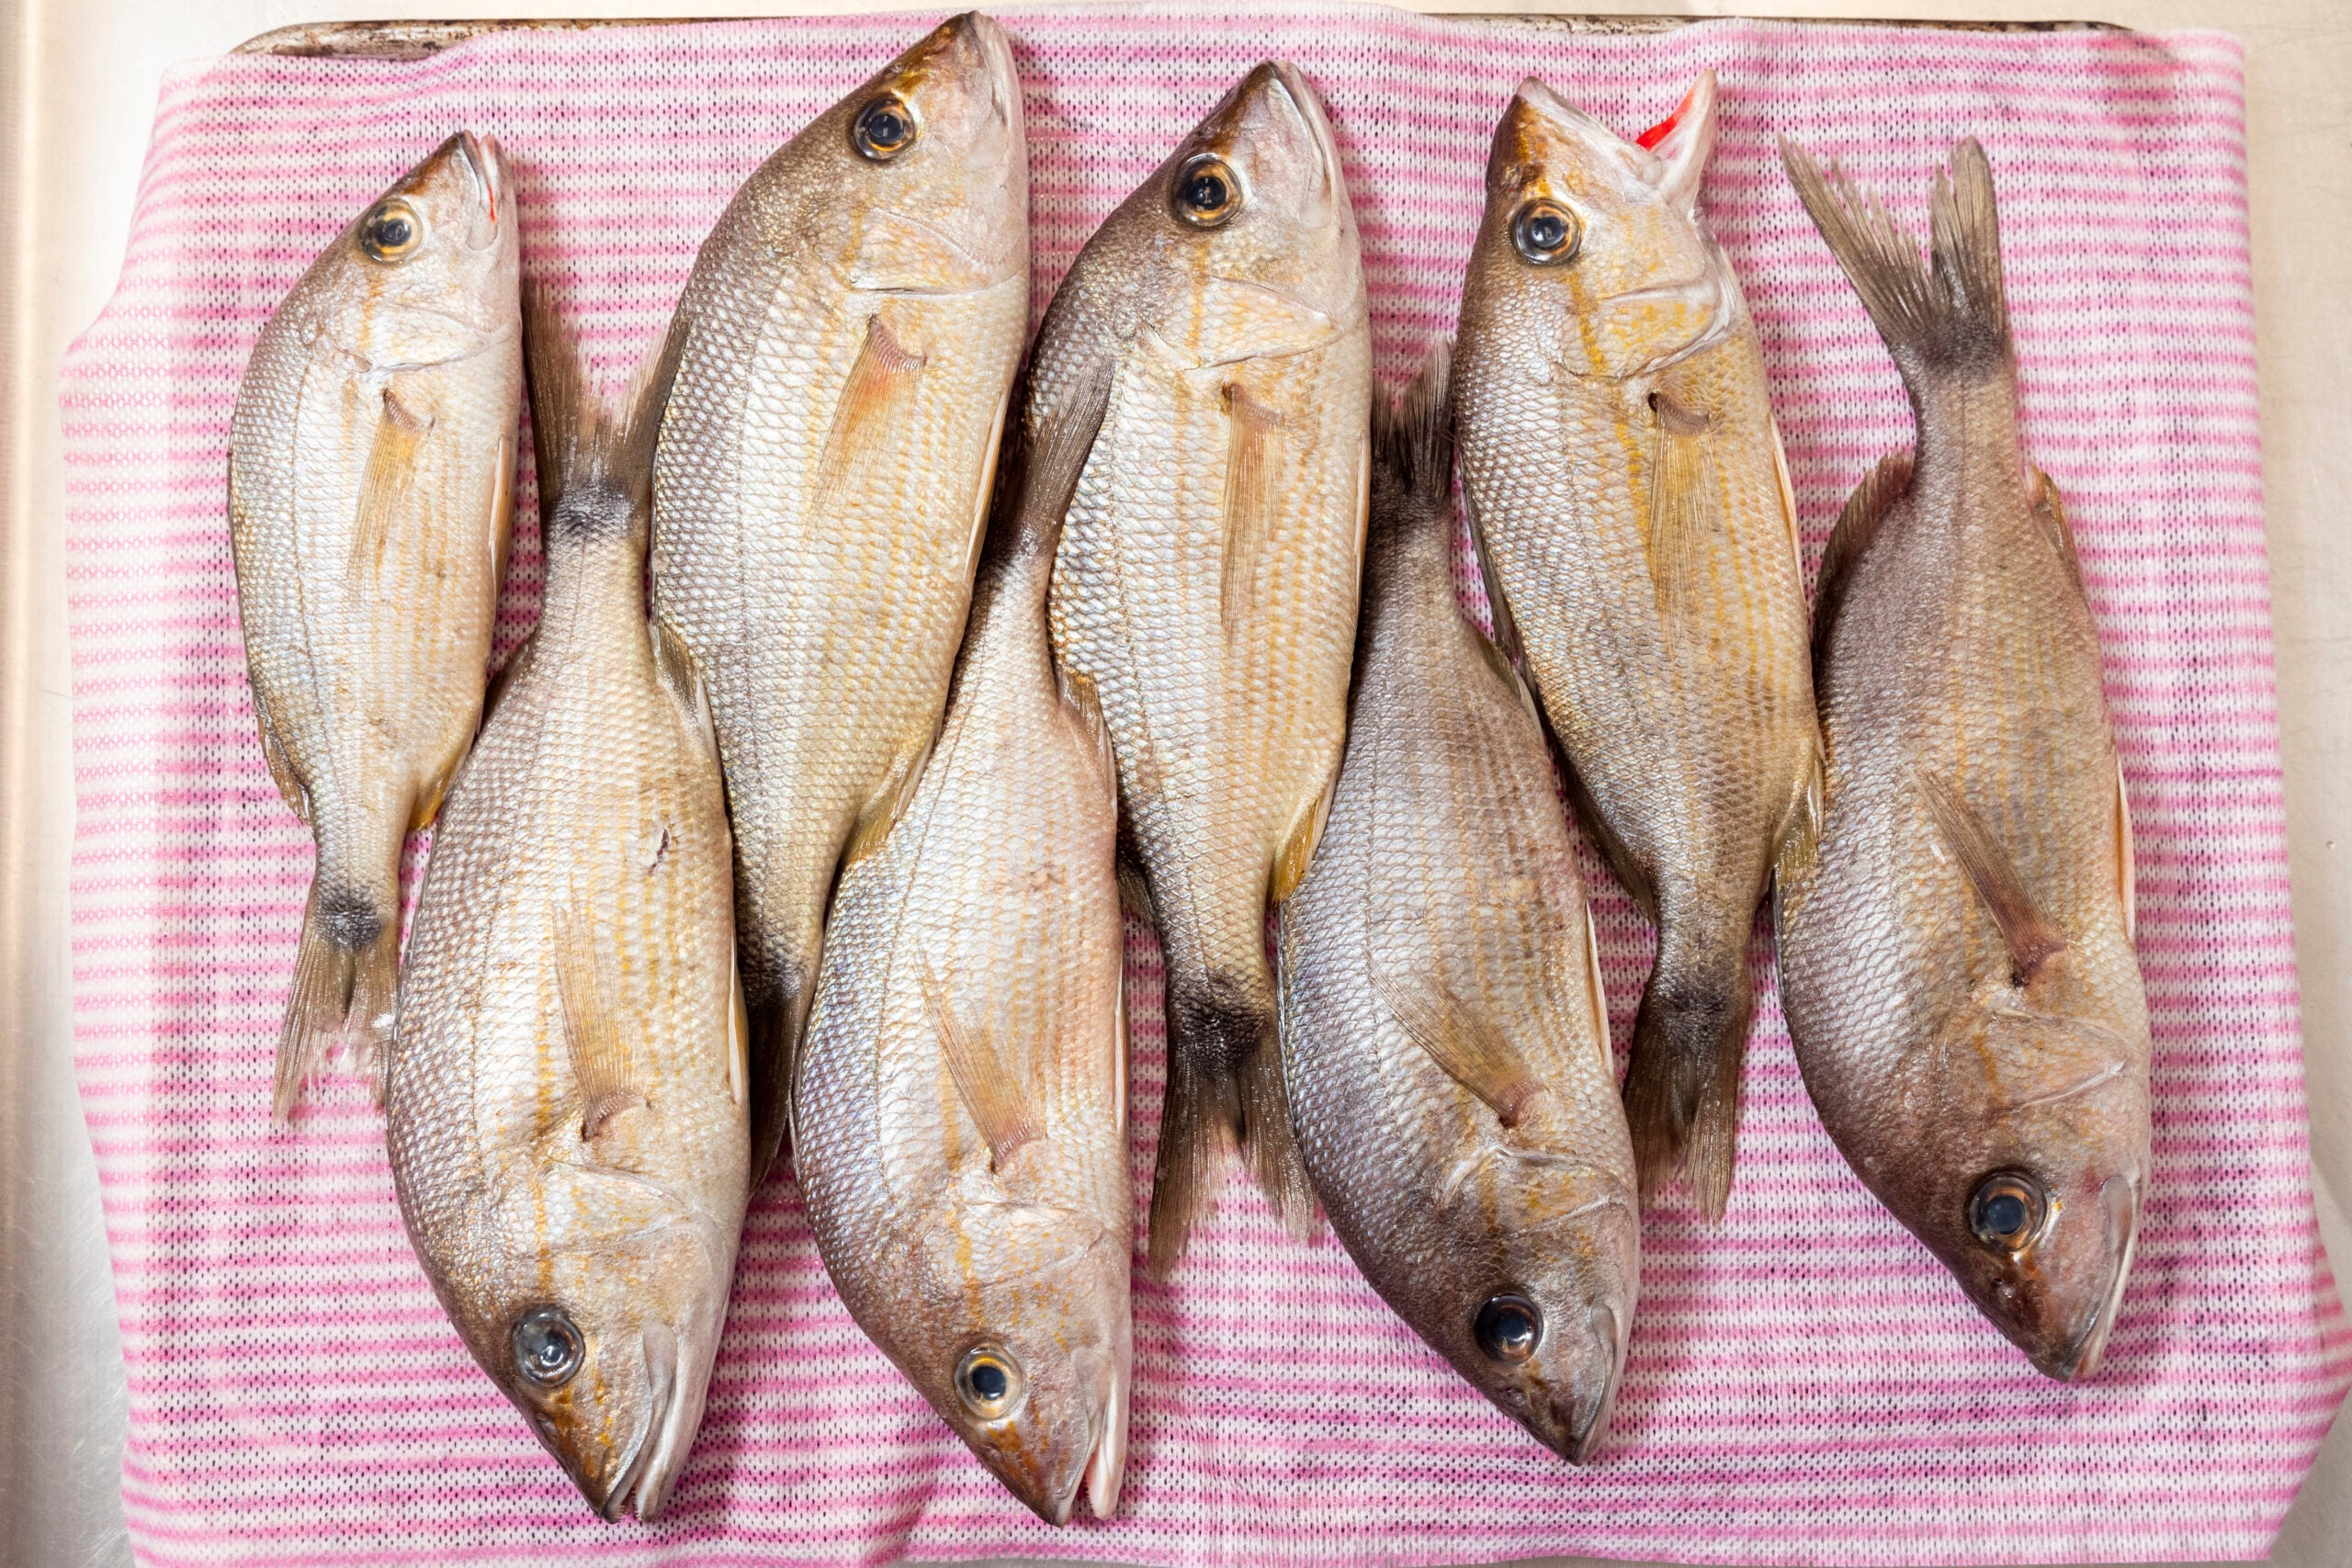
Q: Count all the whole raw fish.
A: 8